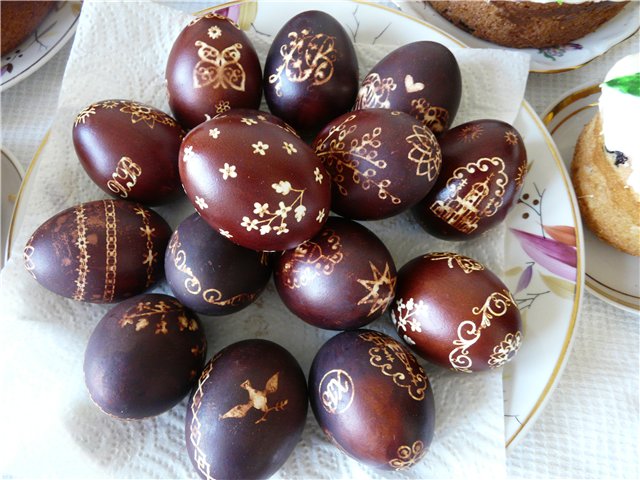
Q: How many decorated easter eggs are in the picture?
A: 14